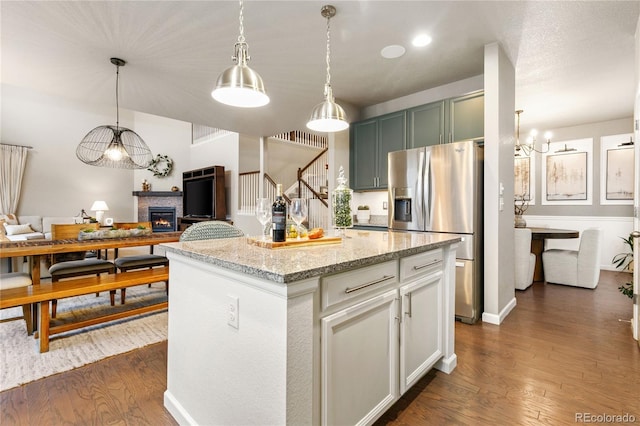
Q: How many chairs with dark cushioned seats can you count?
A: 2